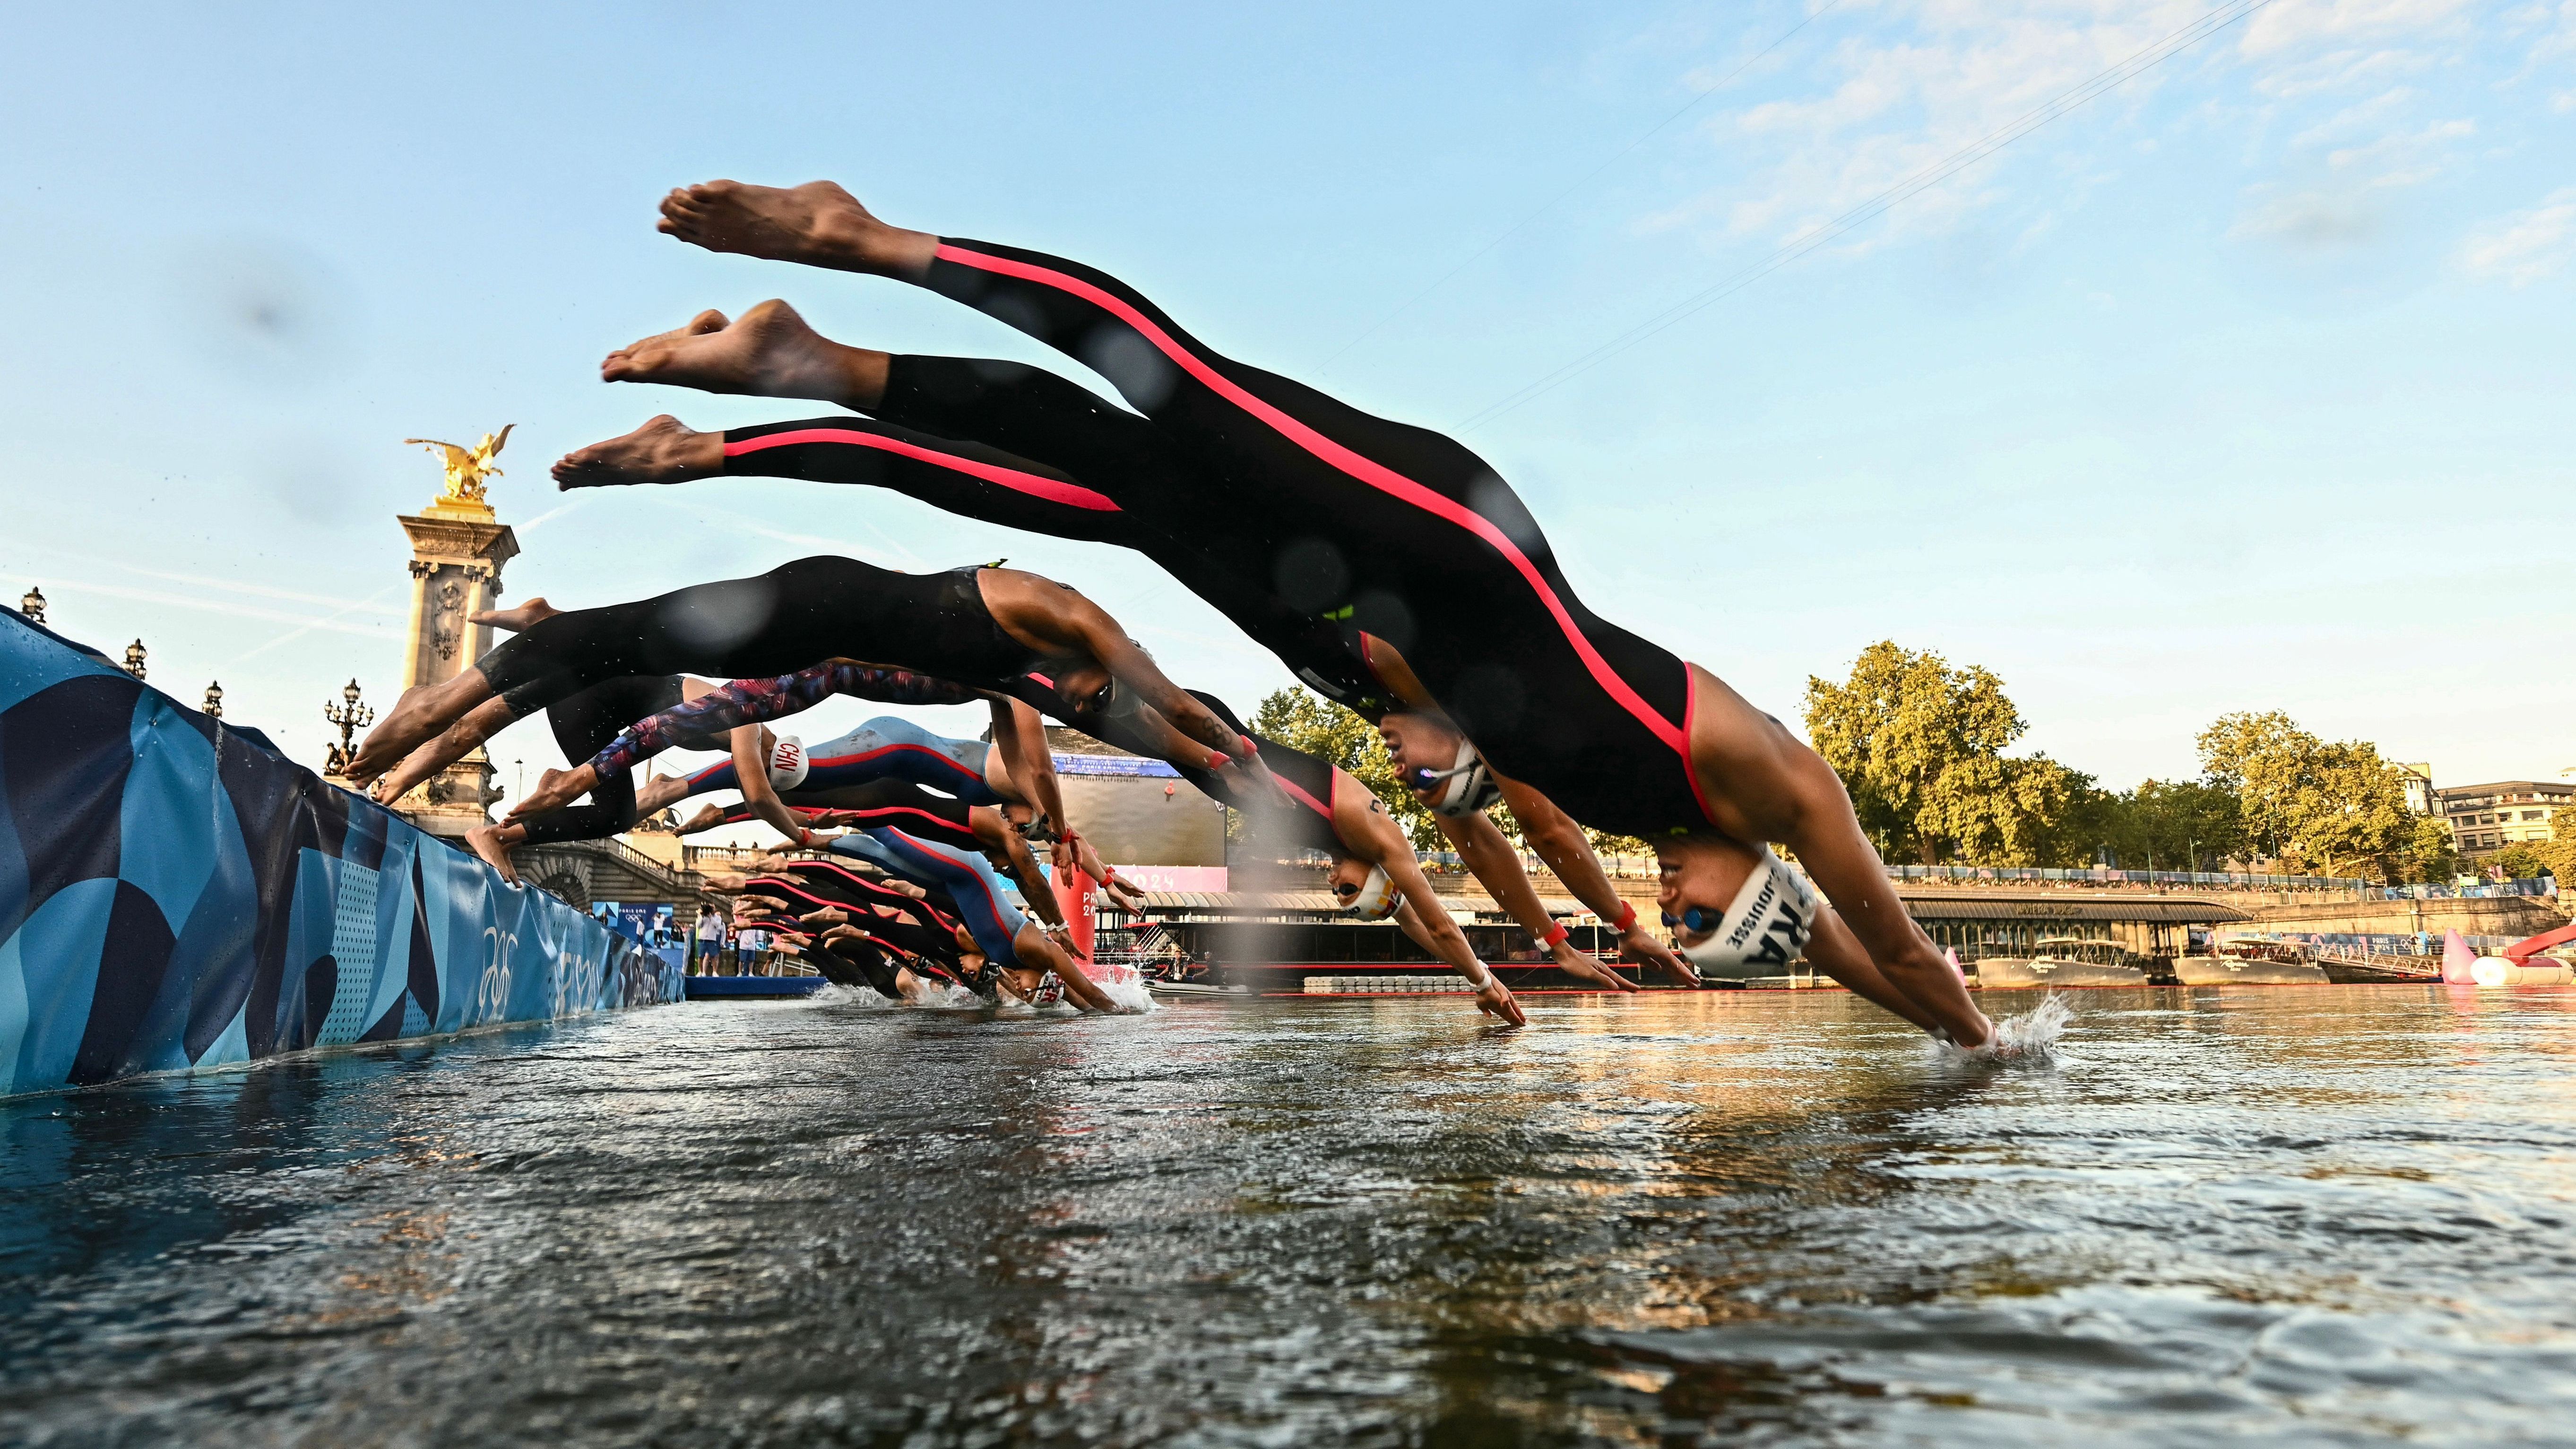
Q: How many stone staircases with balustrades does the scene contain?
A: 1